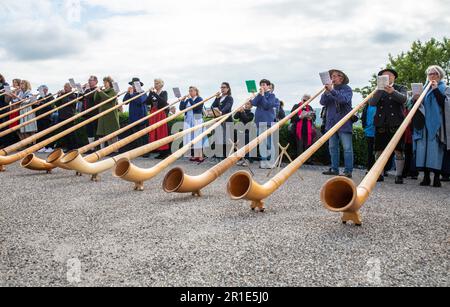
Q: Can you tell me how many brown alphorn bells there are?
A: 7